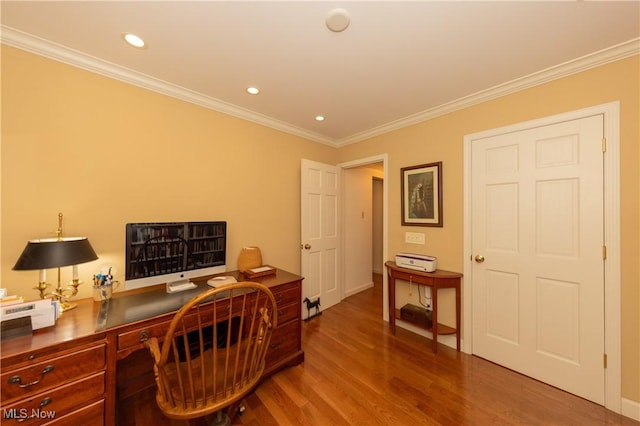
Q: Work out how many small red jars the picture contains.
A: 0